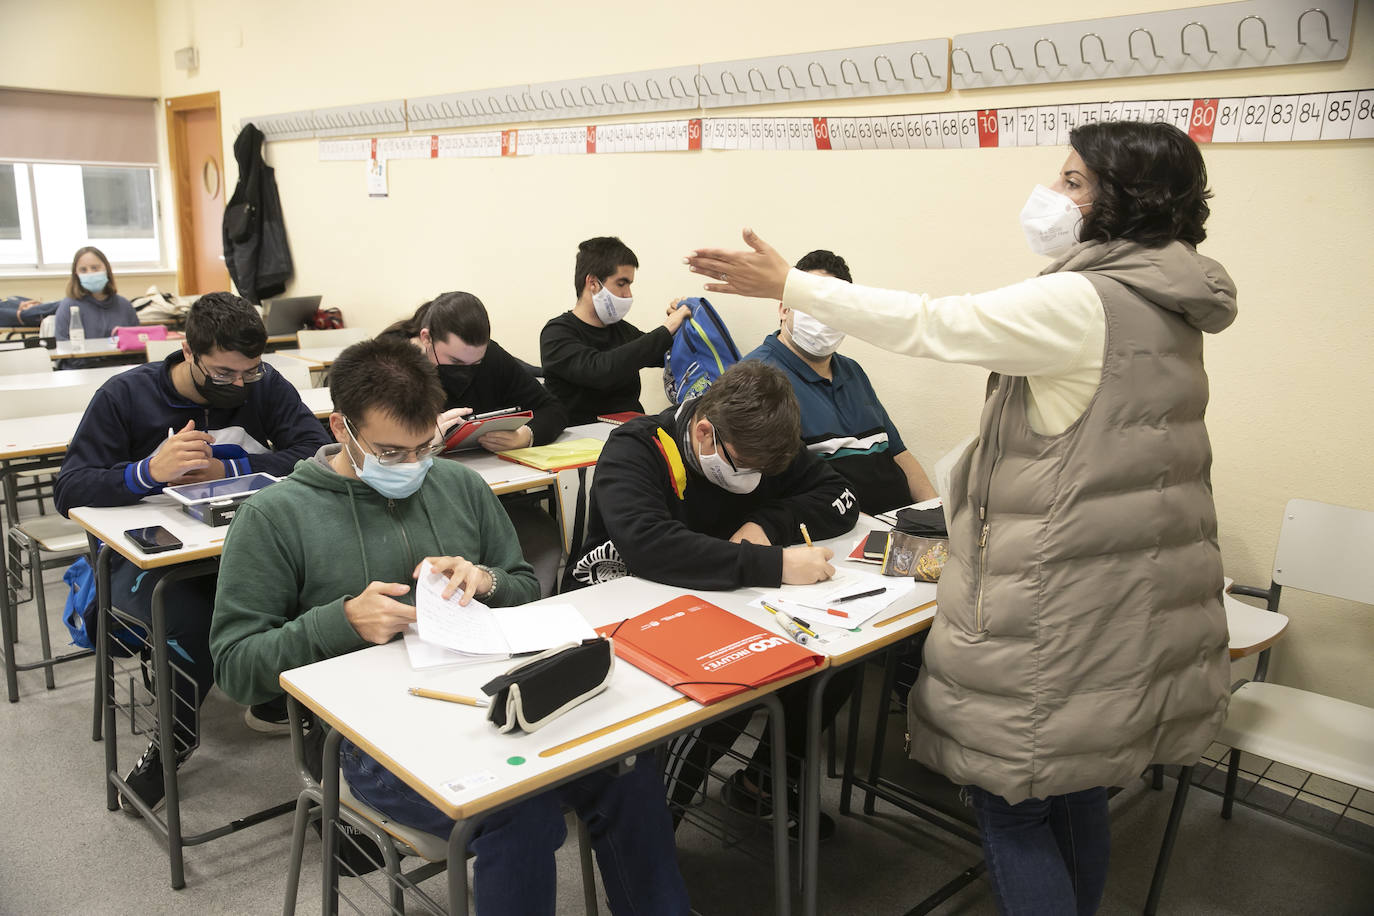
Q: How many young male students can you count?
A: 6